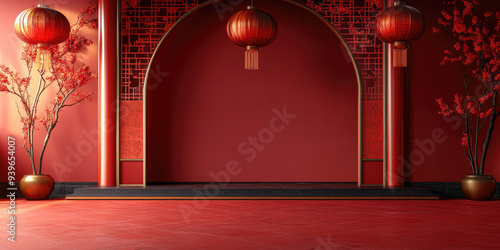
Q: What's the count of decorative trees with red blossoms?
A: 2